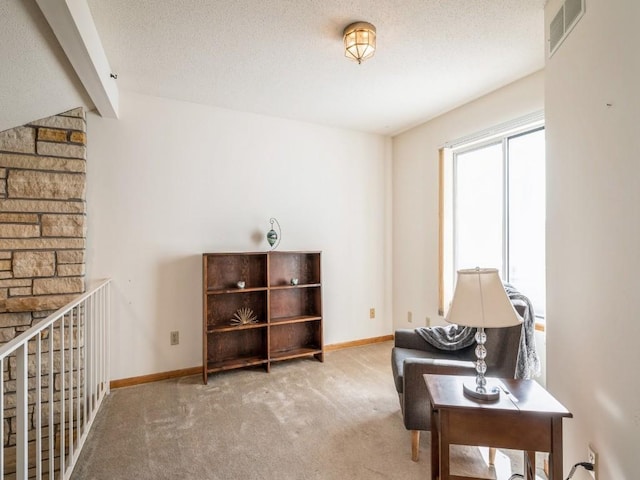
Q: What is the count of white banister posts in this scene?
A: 13